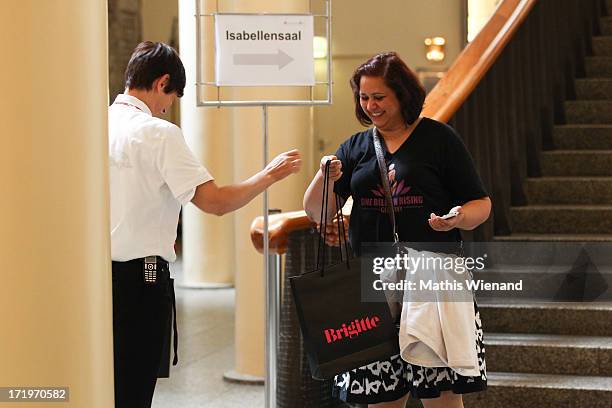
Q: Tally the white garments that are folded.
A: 1